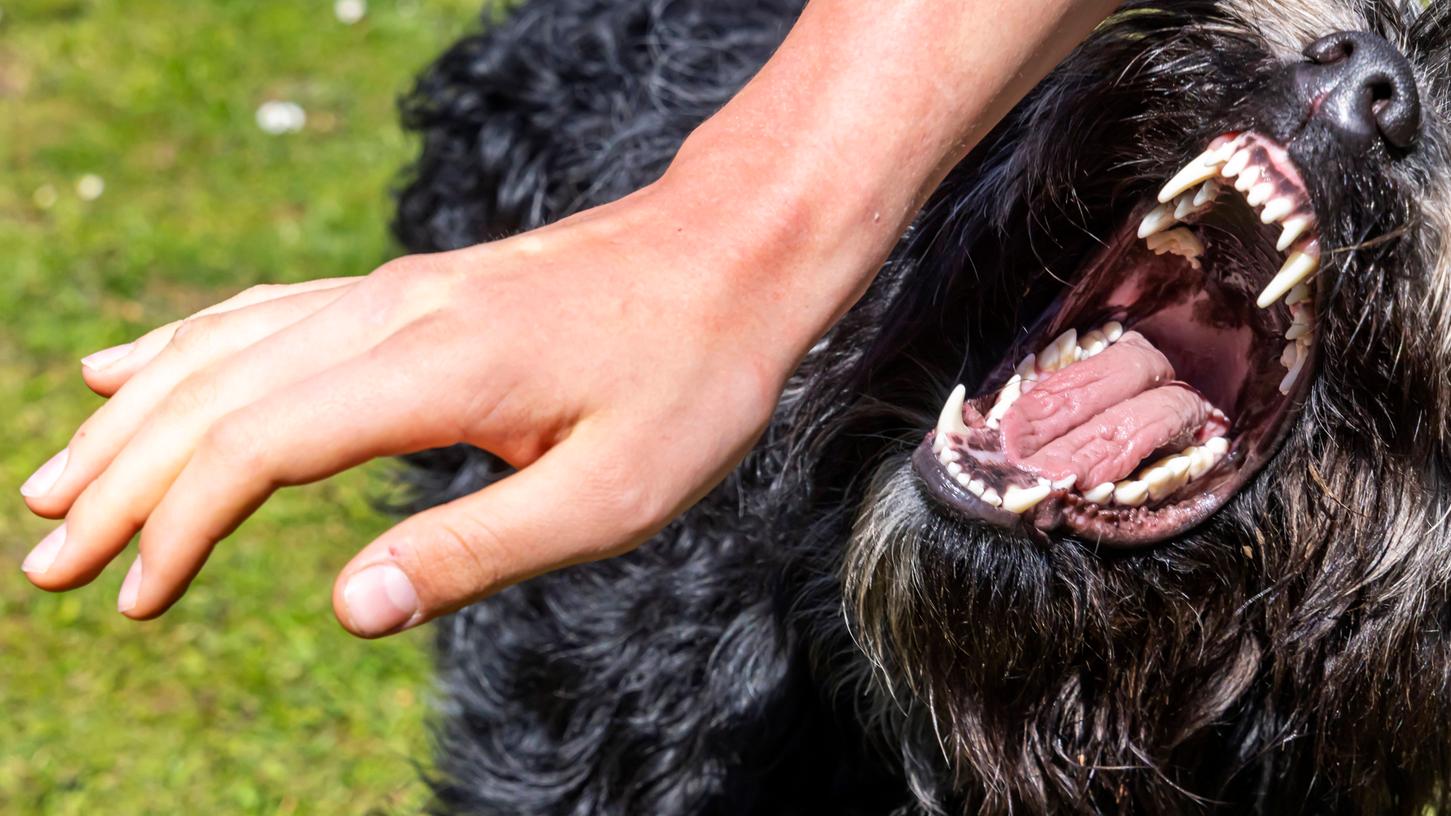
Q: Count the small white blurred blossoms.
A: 4